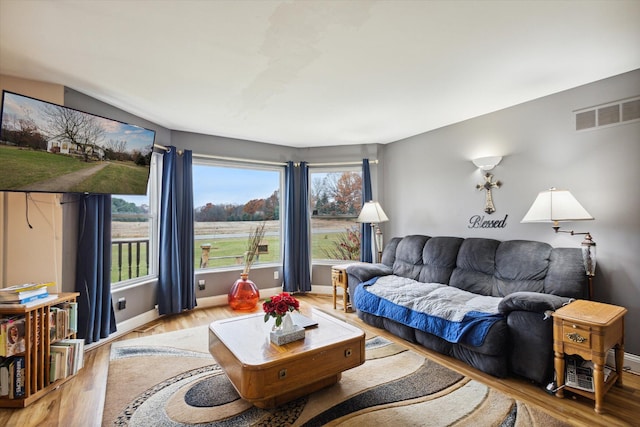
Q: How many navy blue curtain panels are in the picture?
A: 6